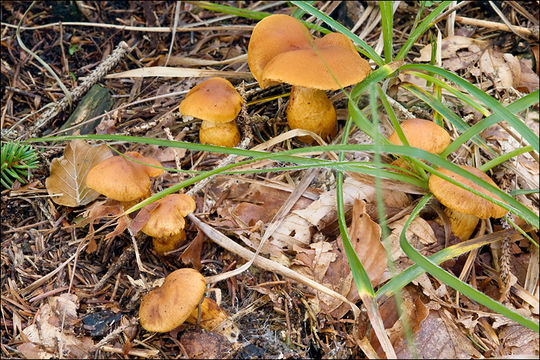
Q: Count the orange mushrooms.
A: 7